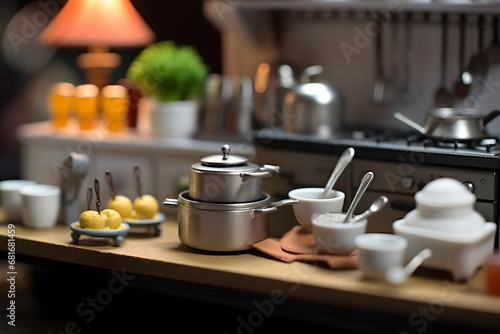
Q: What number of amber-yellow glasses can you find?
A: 3